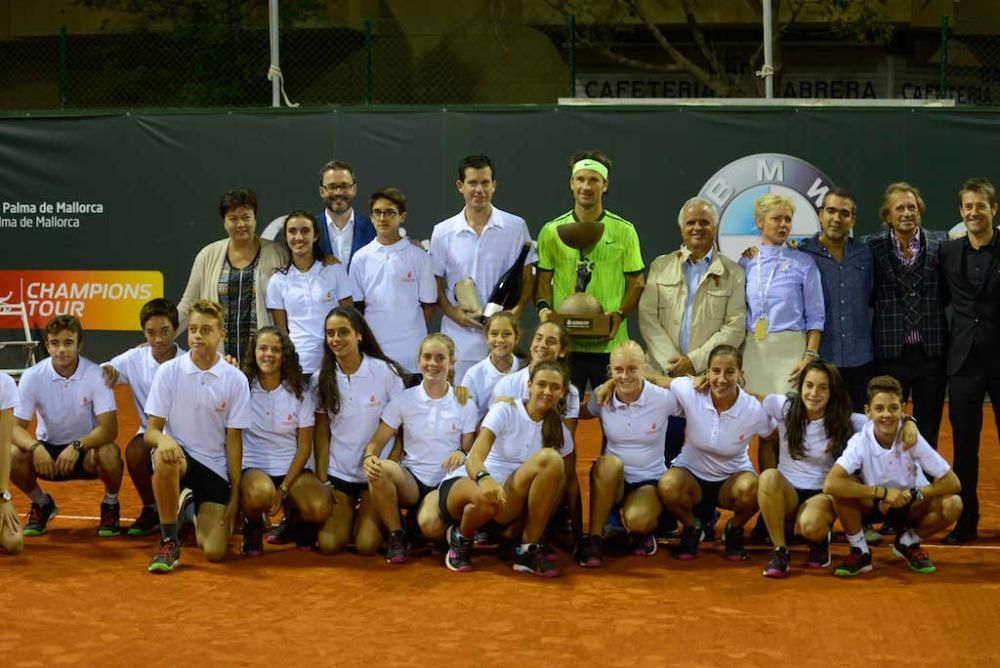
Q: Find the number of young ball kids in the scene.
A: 15